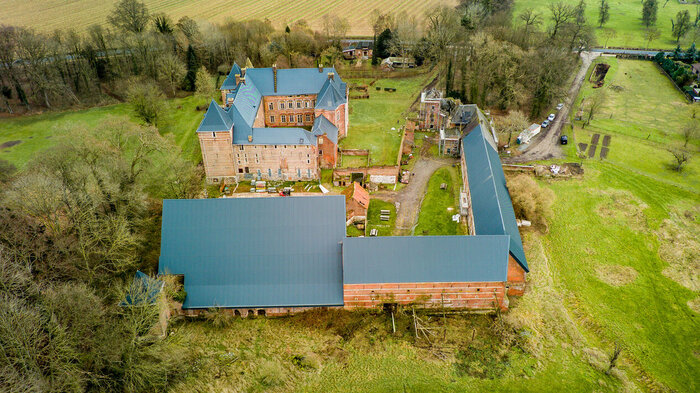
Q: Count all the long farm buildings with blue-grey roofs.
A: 3